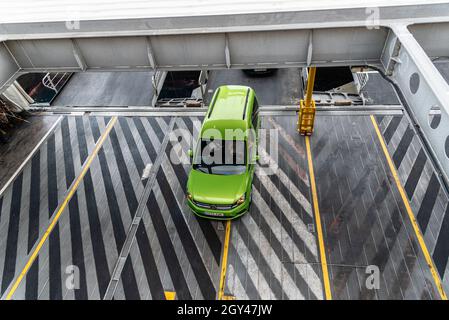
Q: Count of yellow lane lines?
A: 4